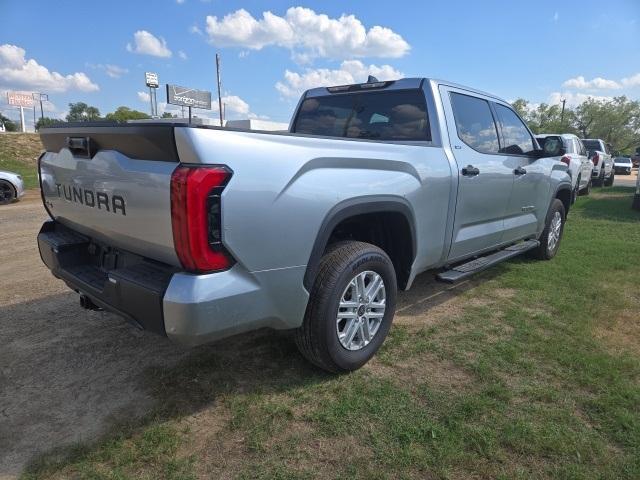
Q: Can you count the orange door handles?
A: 0